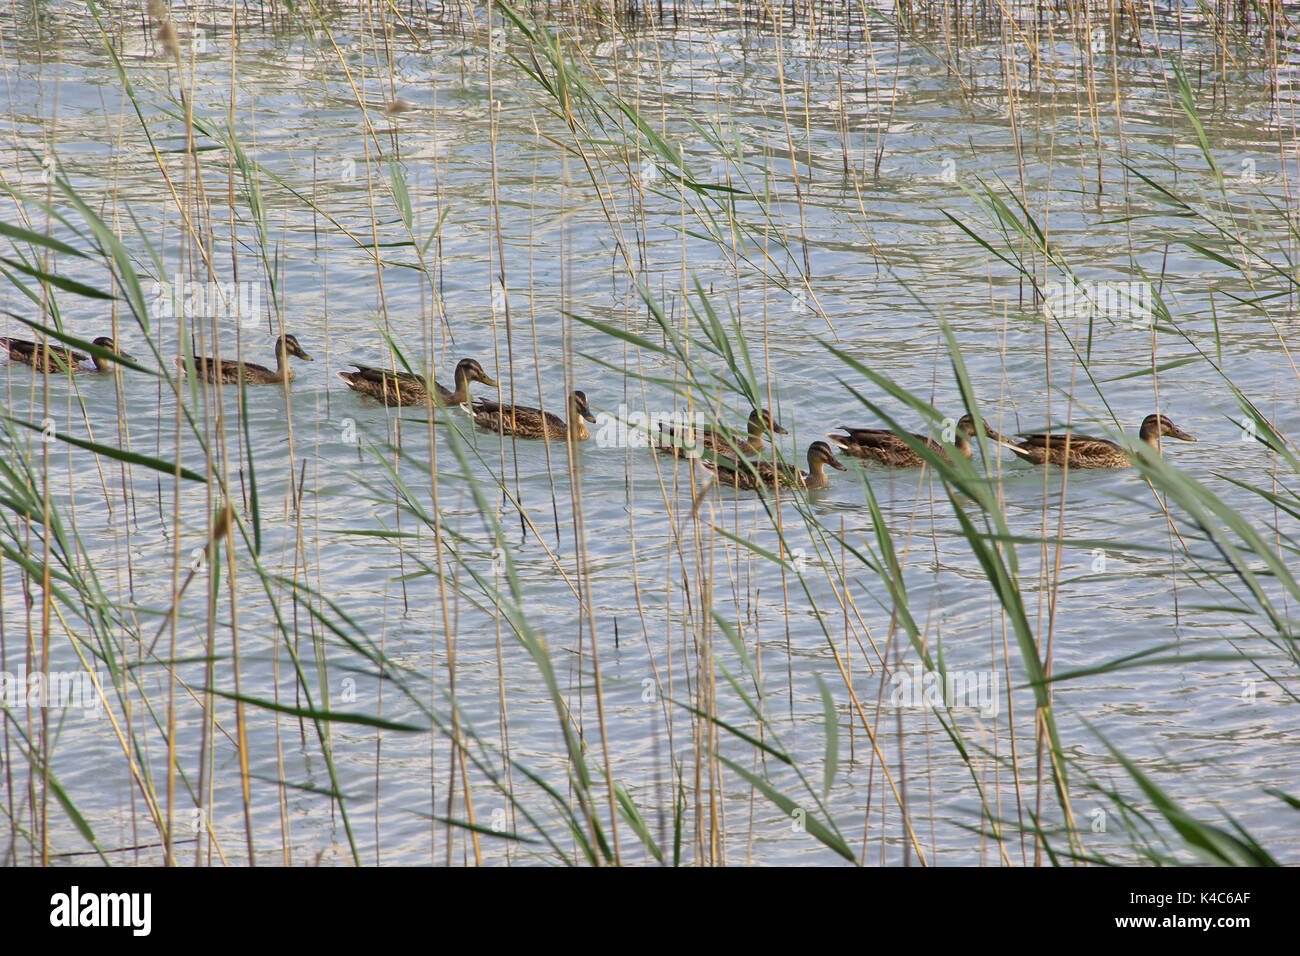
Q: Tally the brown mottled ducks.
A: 8